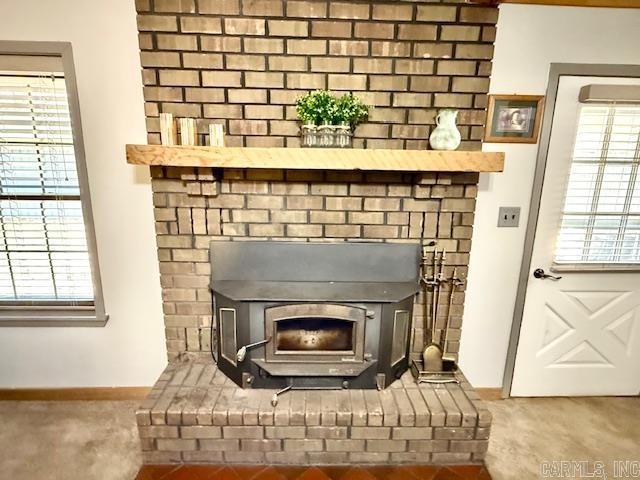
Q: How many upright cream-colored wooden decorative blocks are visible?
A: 3